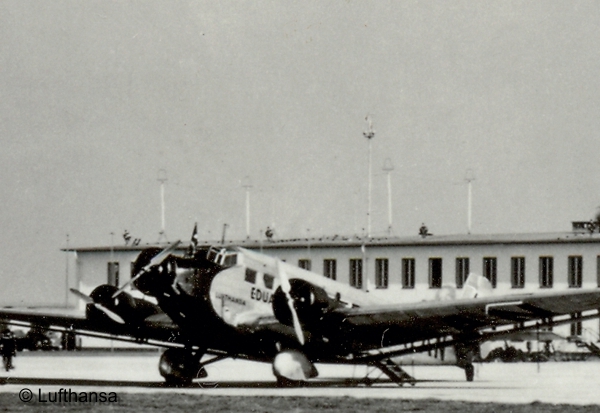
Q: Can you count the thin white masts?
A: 5